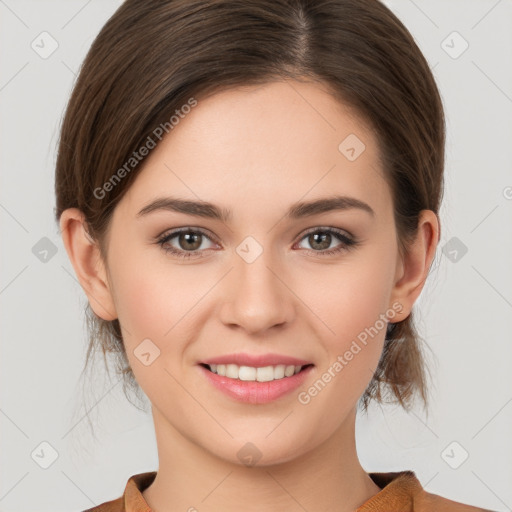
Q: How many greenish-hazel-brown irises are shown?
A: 2